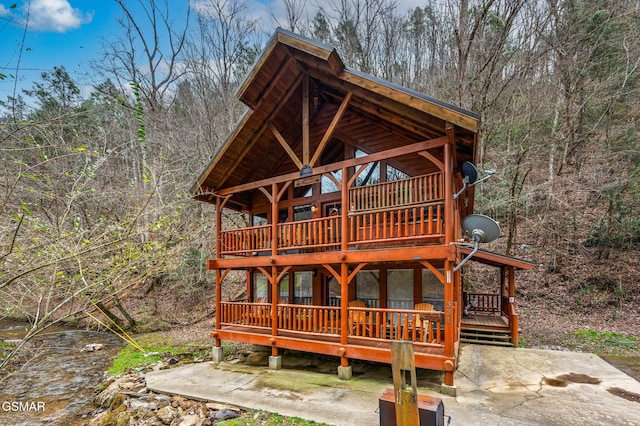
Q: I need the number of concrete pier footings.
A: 4